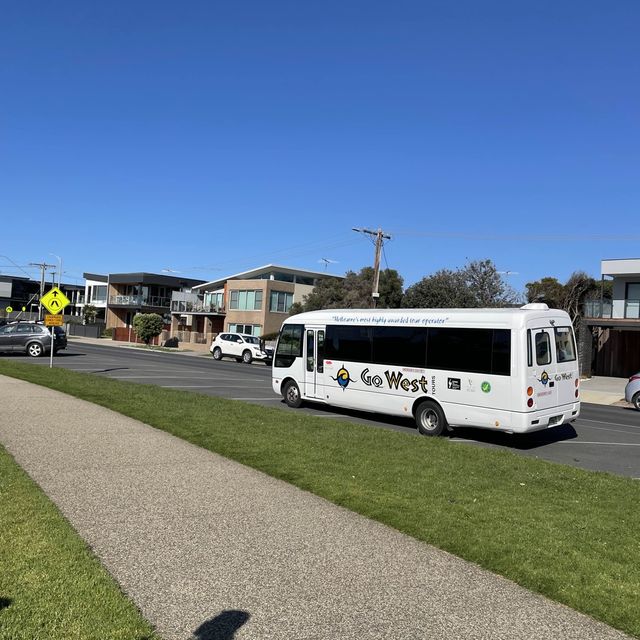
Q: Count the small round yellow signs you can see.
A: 2